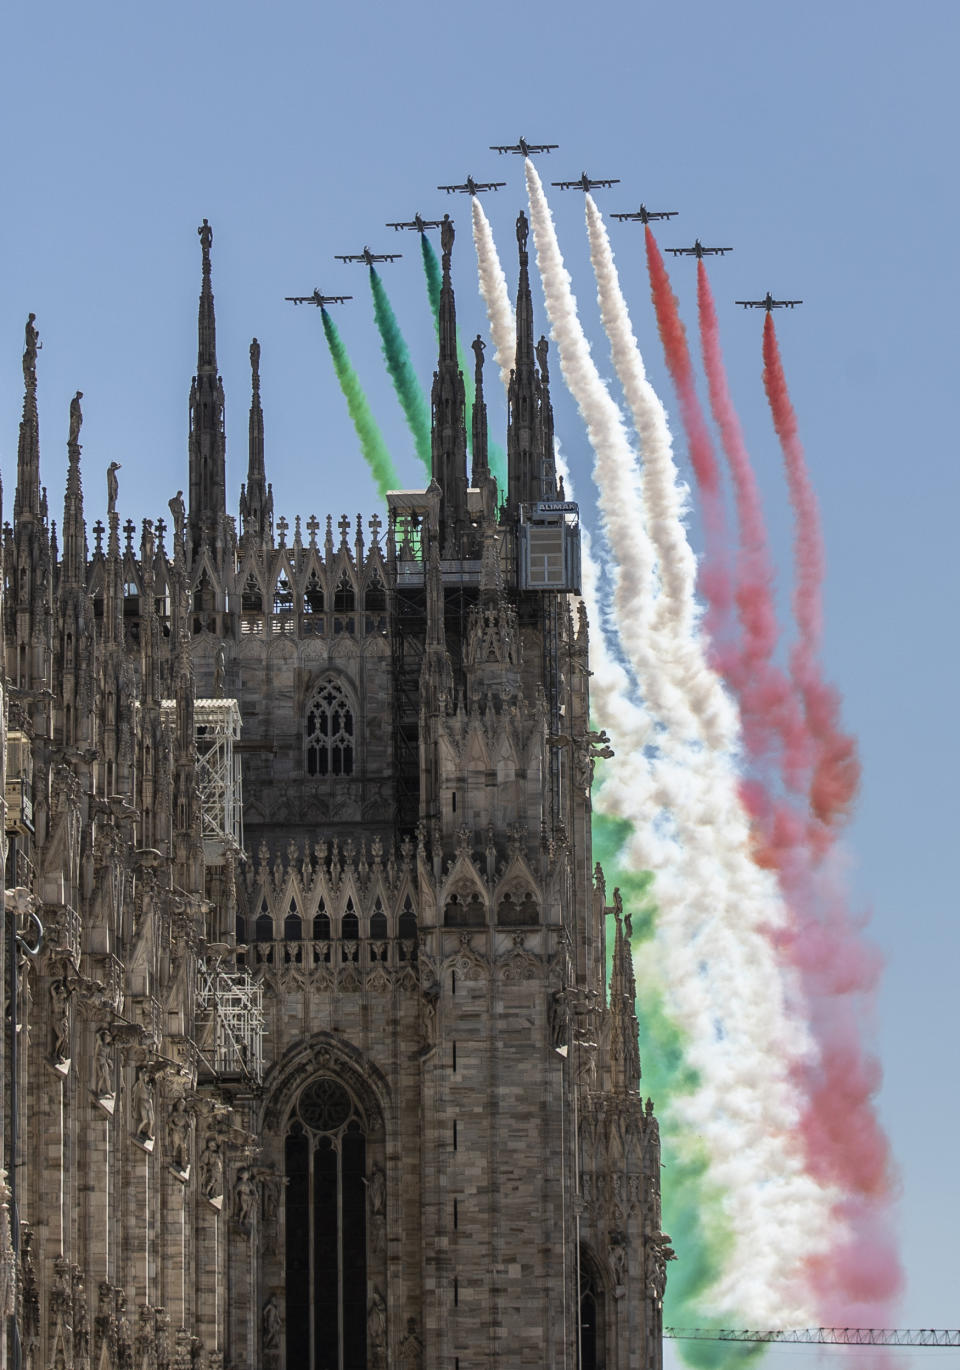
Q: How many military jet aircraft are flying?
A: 9